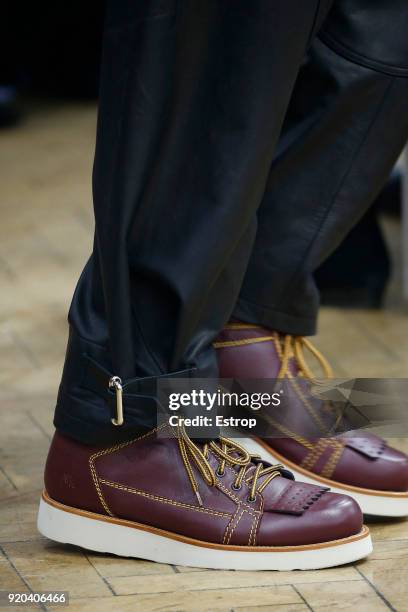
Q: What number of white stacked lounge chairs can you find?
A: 0